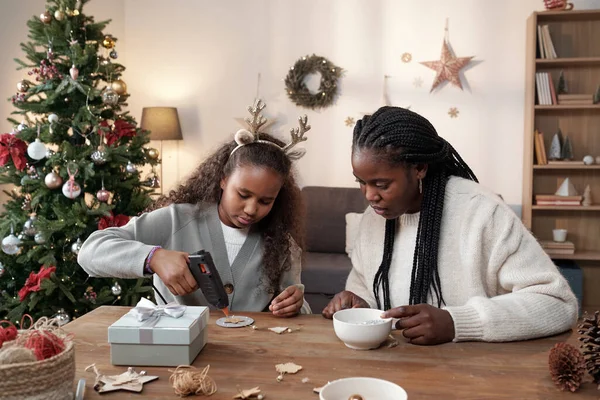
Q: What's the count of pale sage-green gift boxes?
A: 1